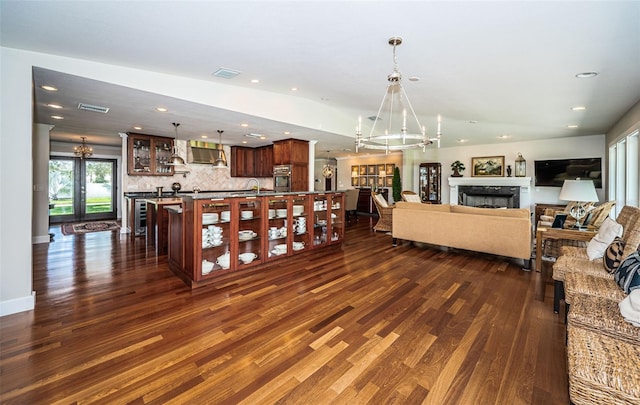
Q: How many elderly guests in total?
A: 0